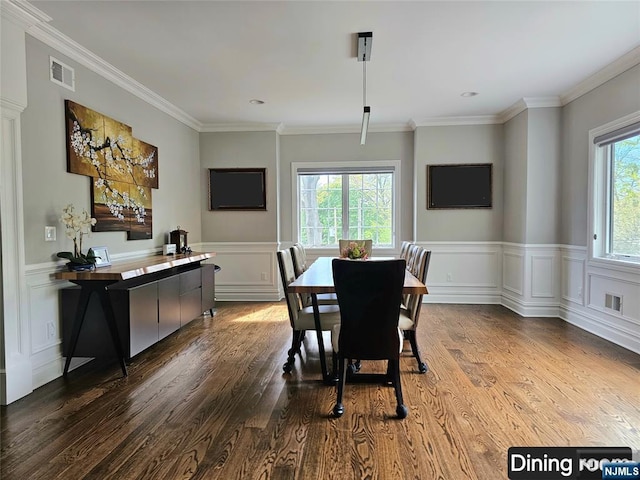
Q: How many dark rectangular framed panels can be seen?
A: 2